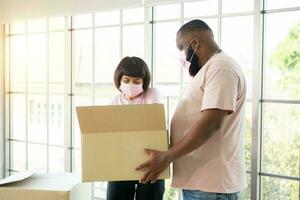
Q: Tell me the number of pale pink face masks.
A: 2